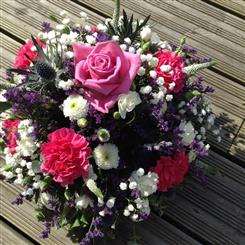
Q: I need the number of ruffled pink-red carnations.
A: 5